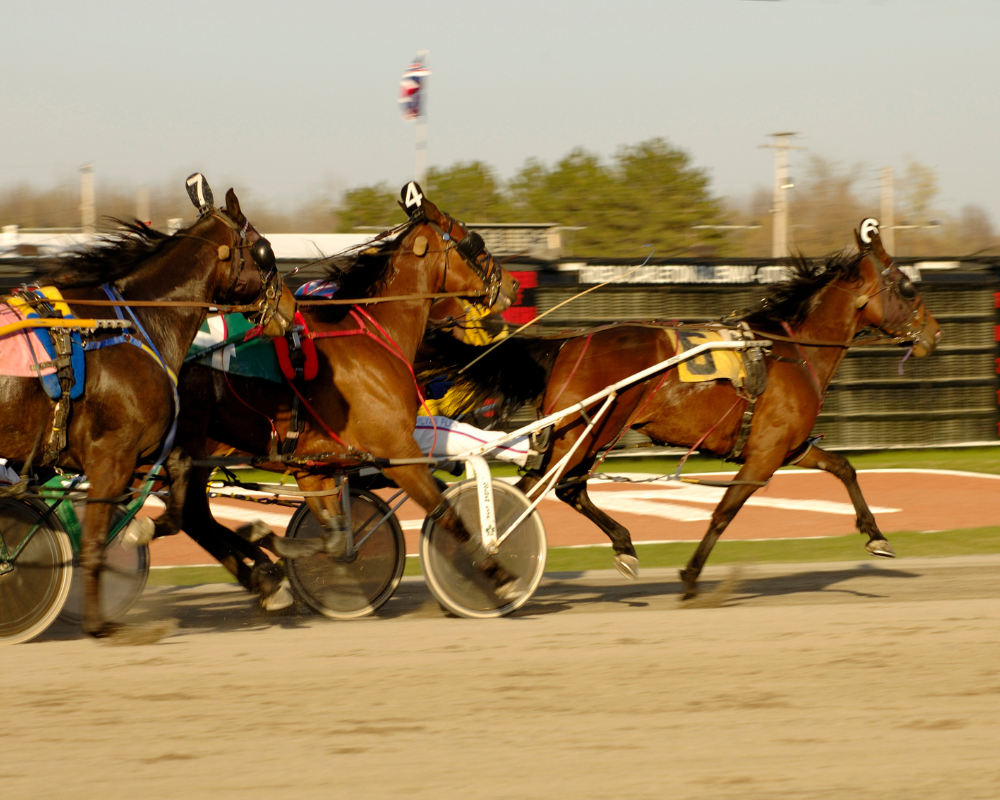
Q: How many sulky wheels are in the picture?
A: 4